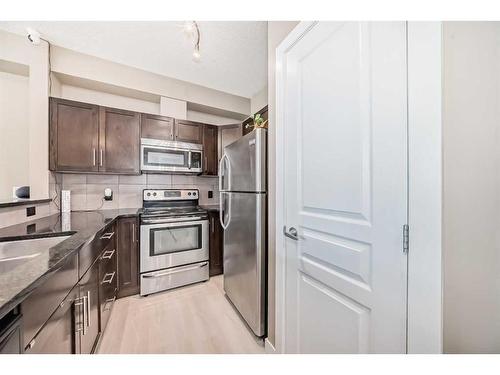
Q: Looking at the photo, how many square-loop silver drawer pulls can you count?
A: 4